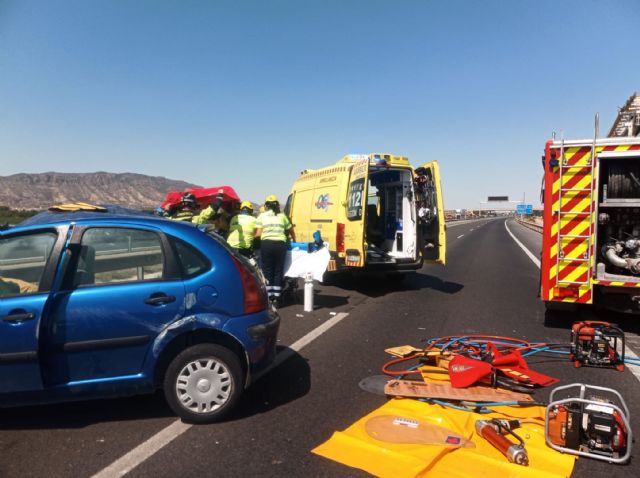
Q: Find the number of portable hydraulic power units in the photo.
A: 2